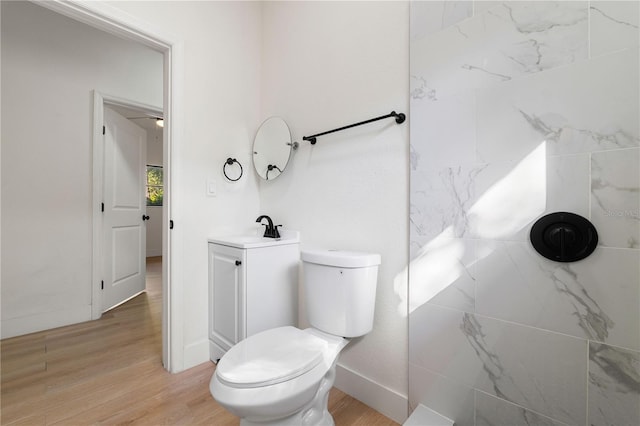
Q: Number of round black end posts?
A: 2